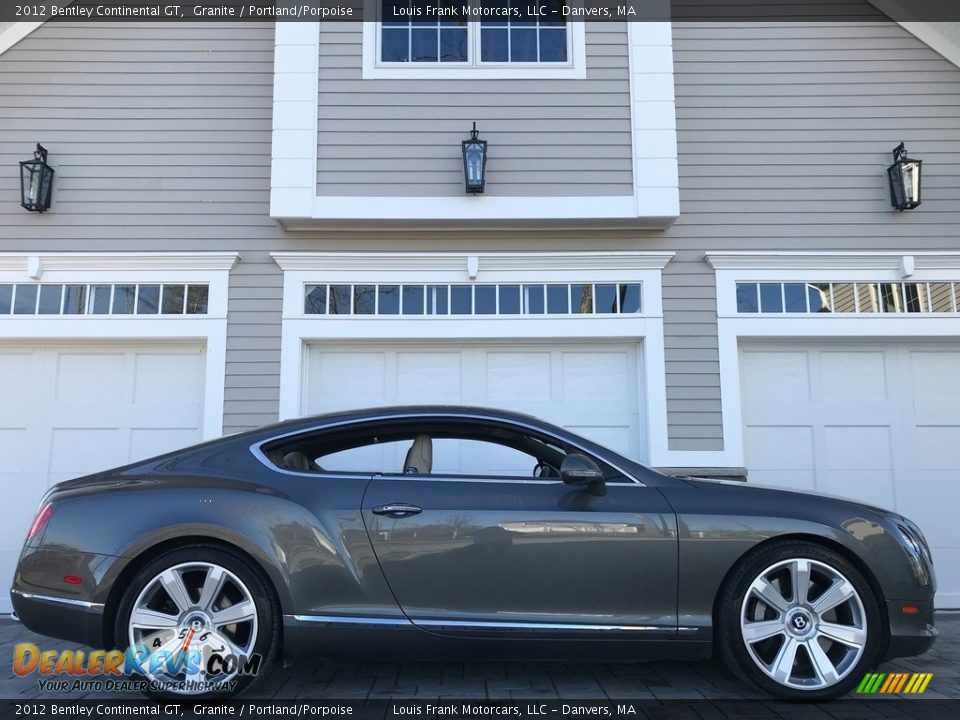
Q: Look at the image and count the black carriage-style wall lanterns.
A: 3